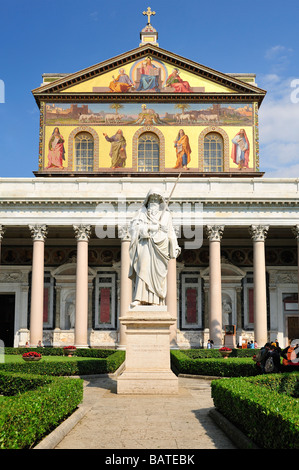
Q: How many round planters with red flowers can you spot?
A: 3